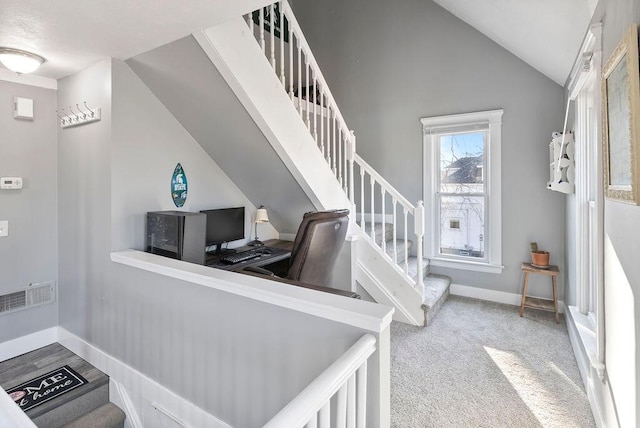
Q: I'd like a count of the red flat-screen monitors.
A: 0